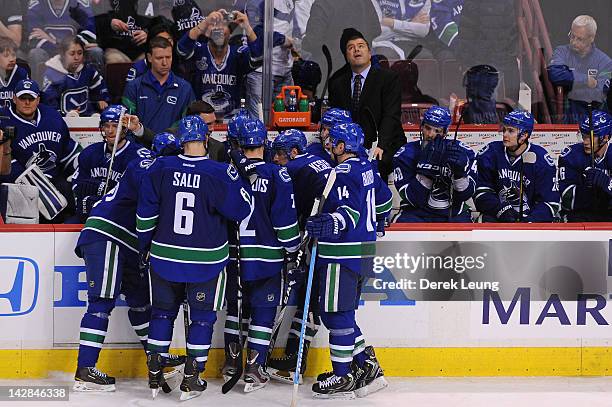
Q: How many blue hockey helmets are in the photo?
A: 11